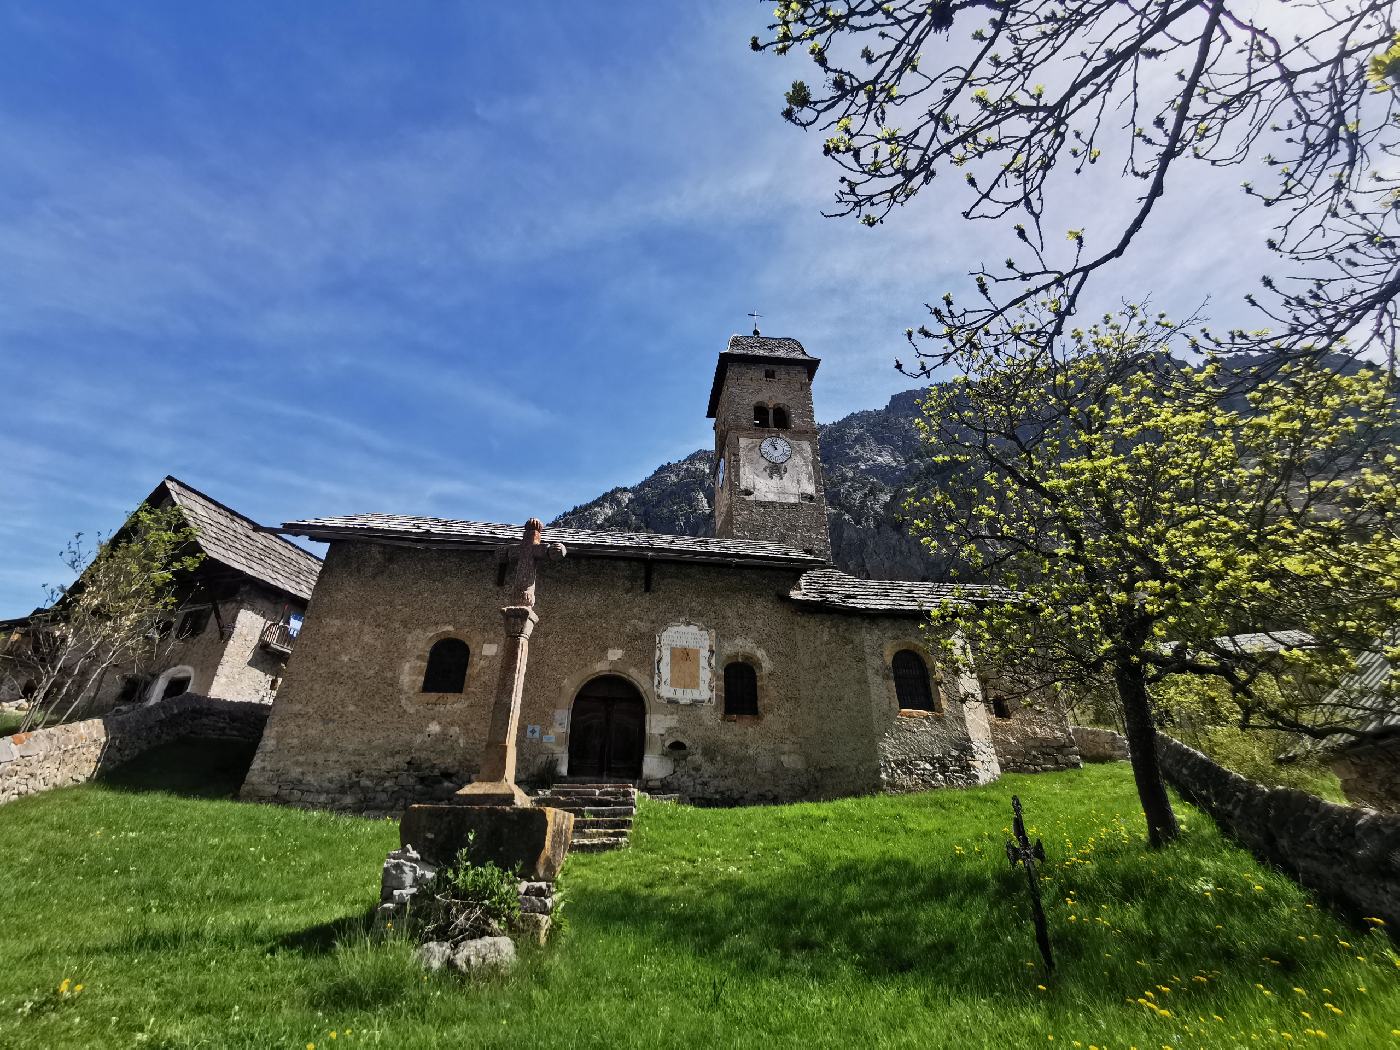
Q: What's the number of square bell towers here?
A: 1